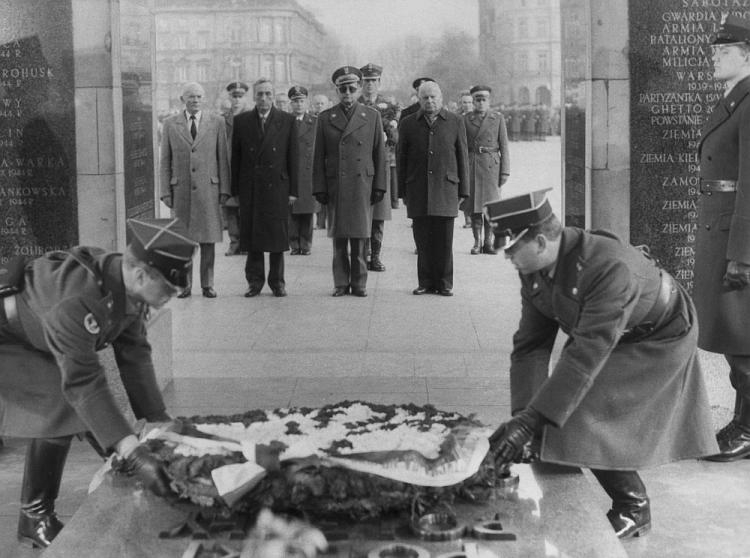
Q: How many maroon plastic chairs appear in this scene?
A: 0